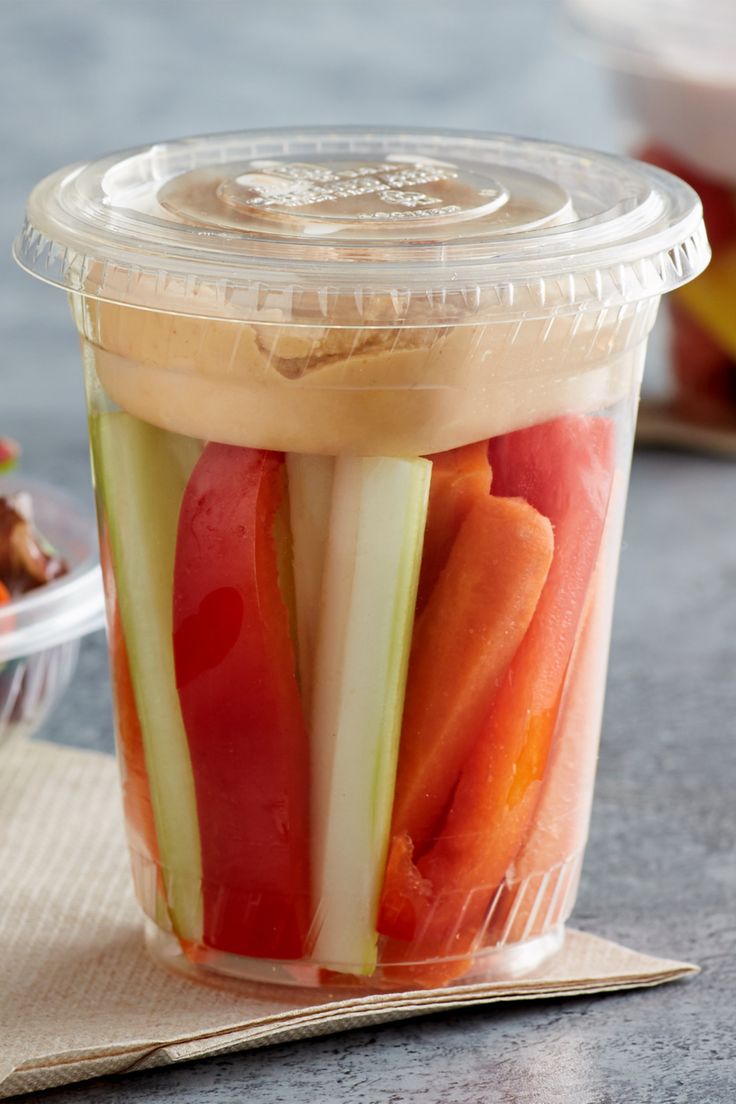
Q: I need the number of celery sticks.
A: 3